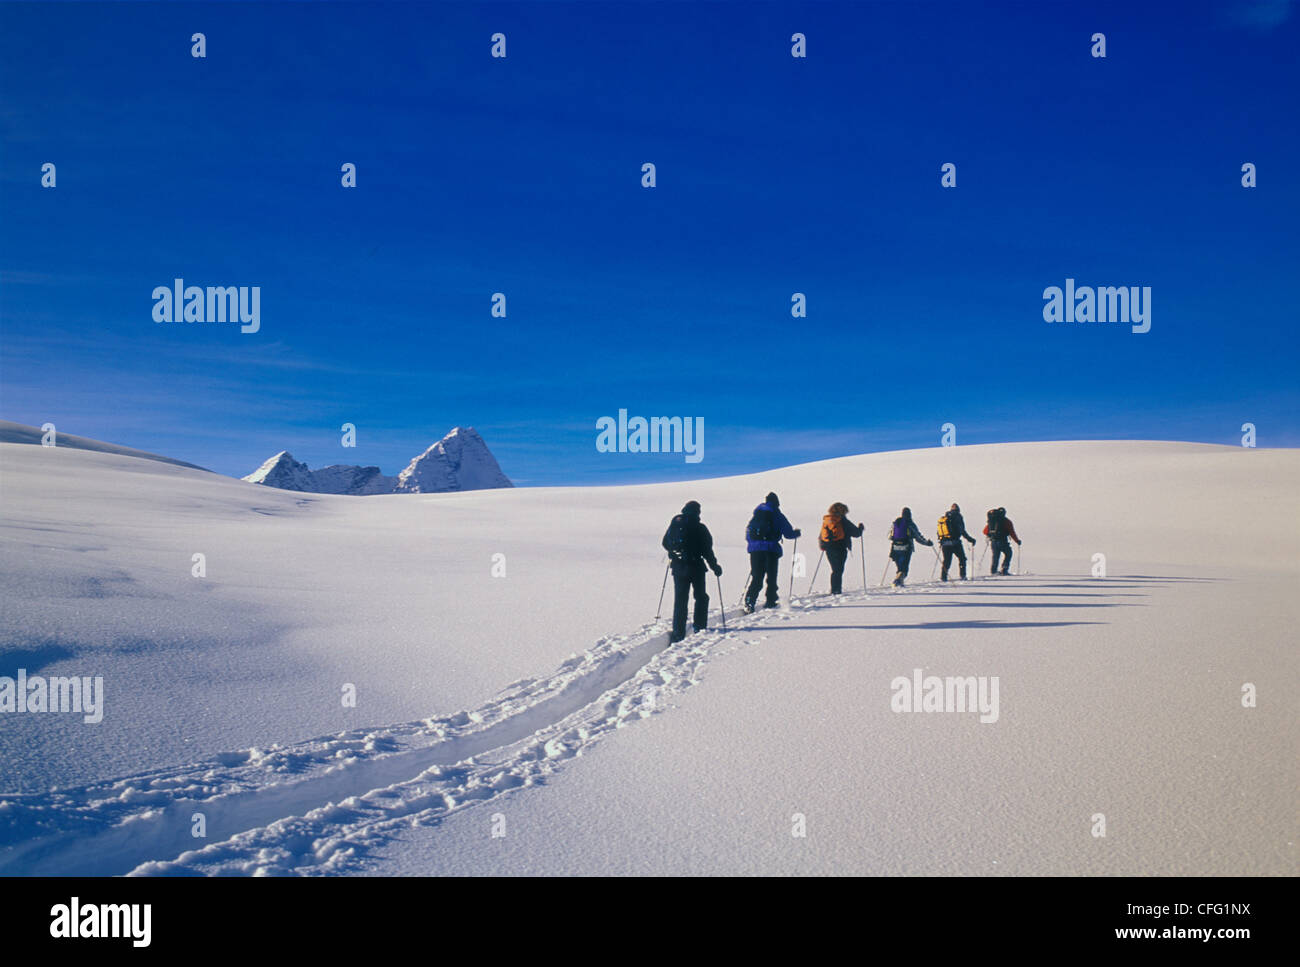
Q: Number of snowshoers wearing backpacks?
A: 6